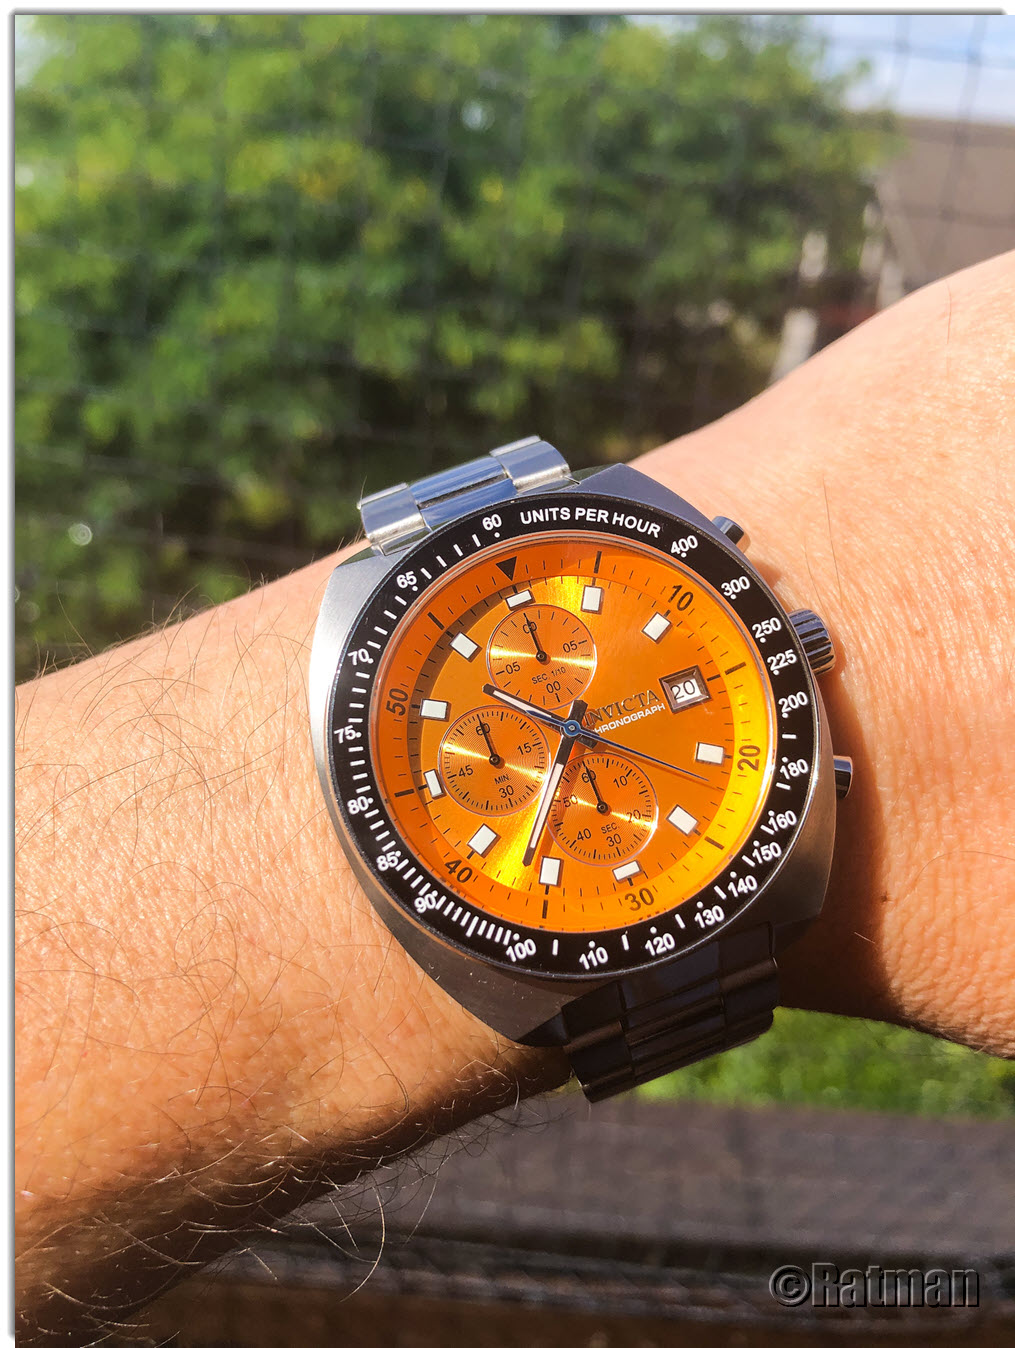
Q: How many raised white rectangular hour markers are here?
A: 11